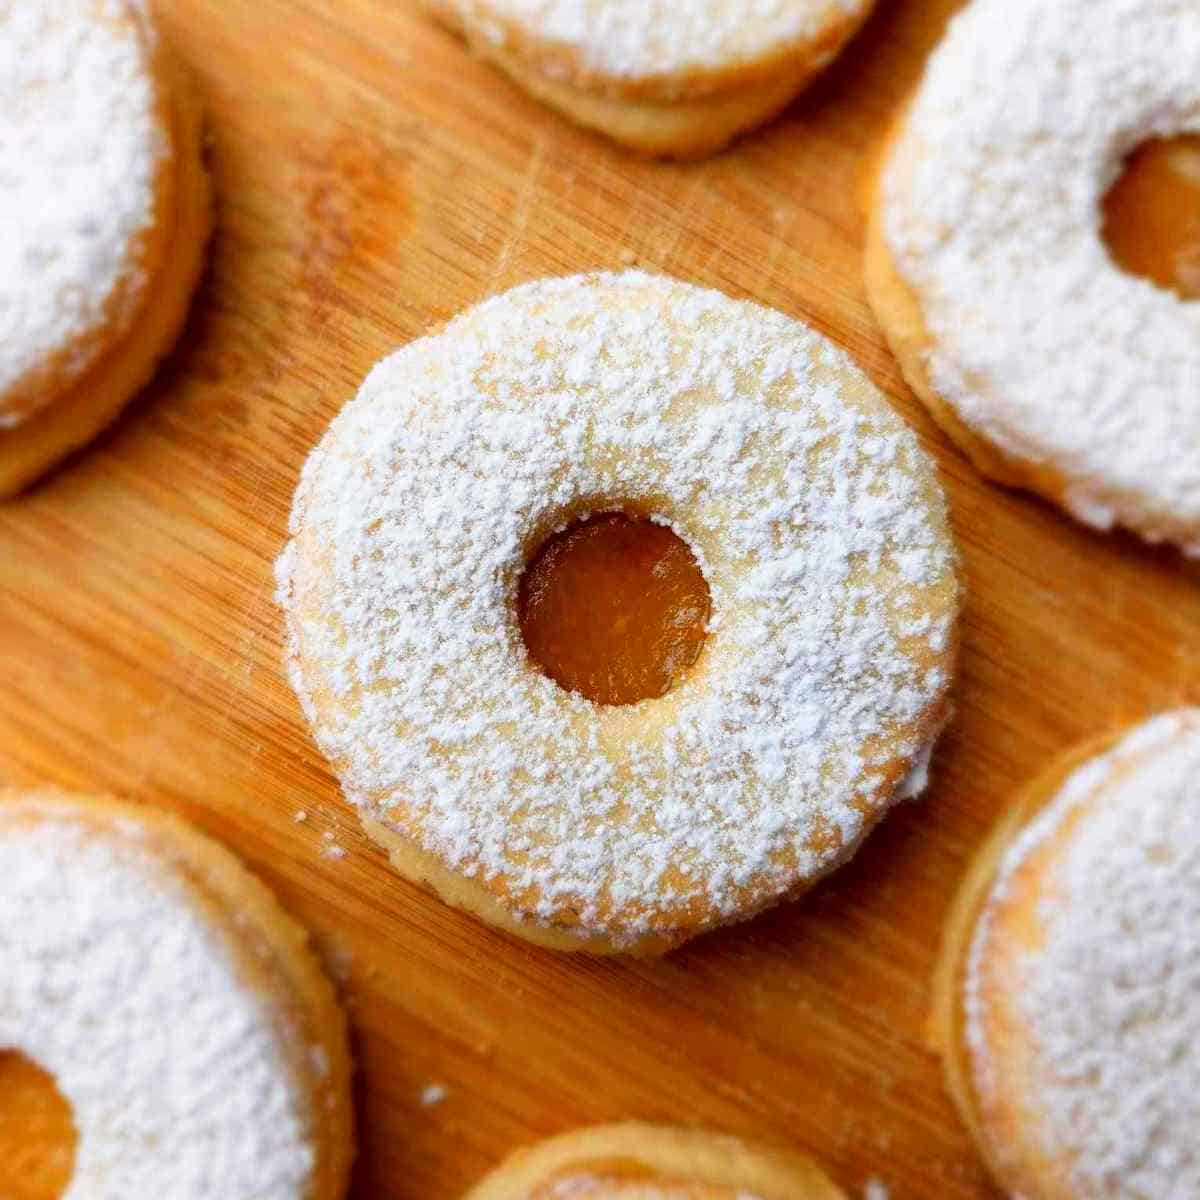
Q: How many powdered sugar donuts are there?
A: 7